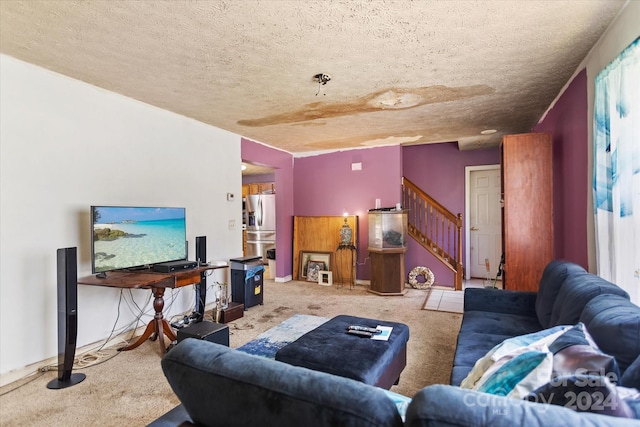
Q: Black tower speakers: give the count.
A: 2